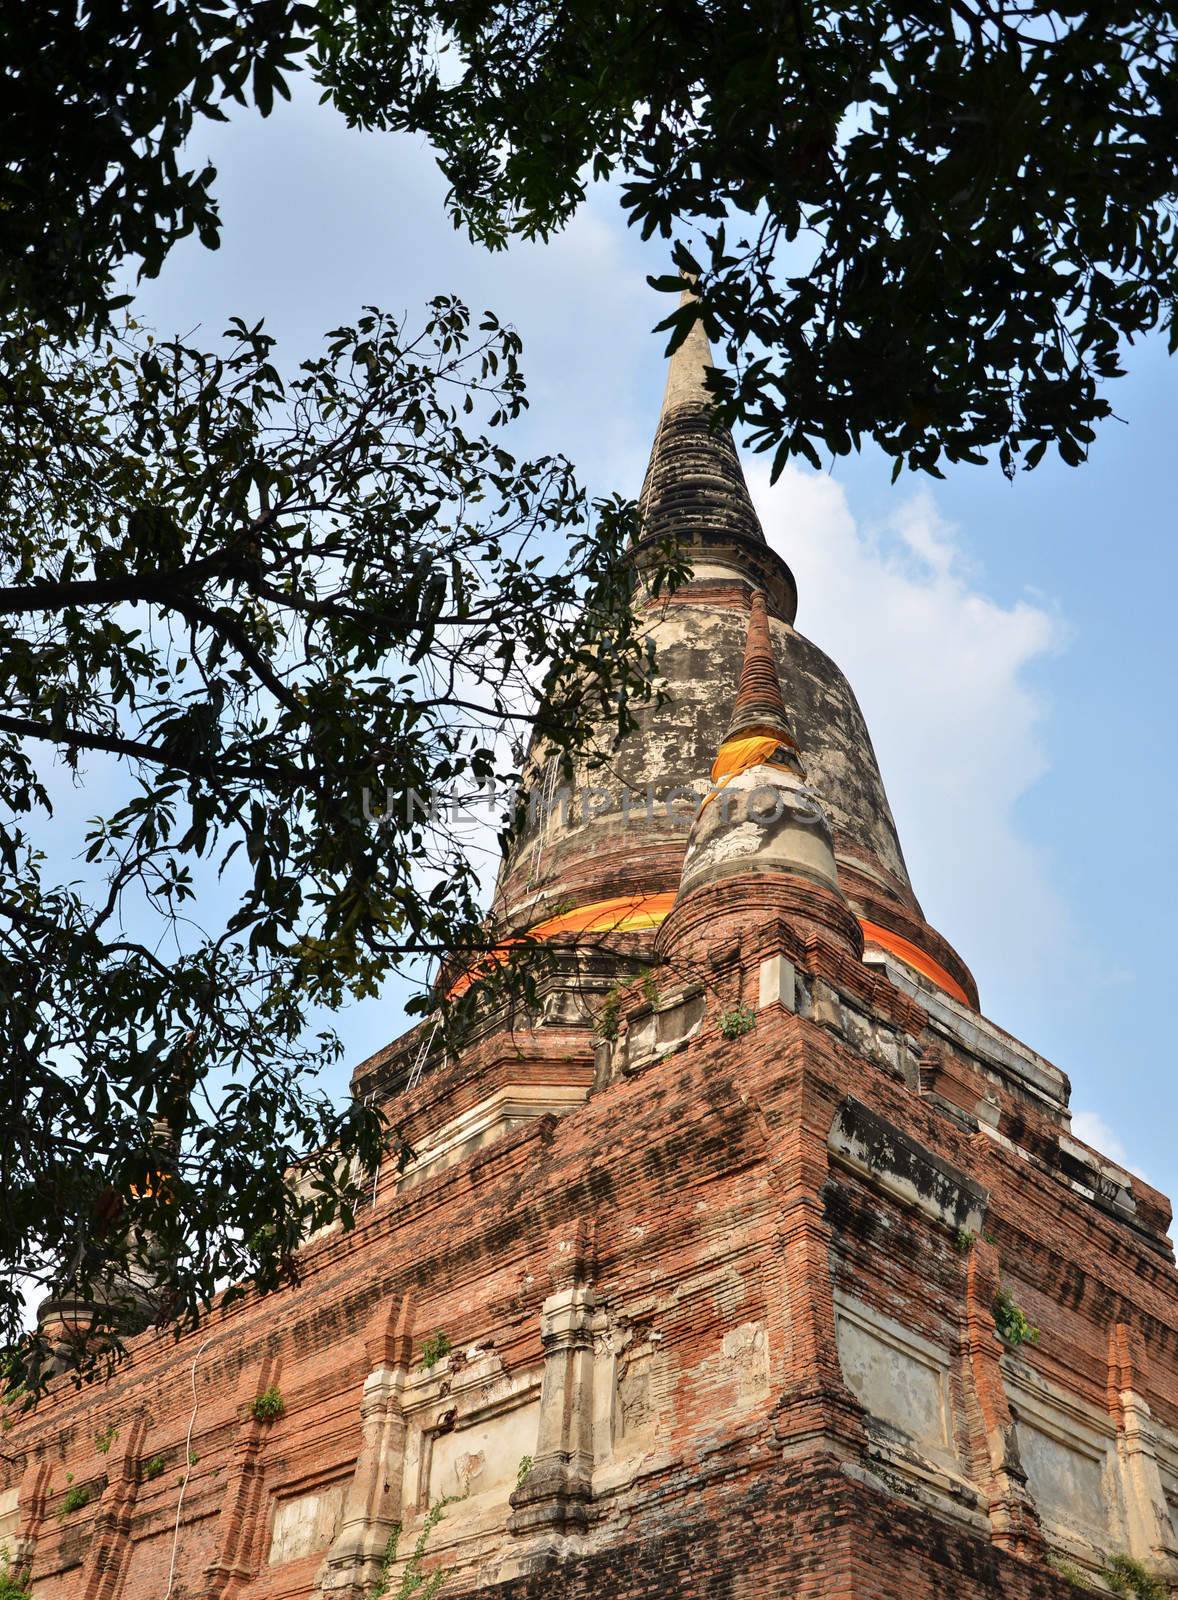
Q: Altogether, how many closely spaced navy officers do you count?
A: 0